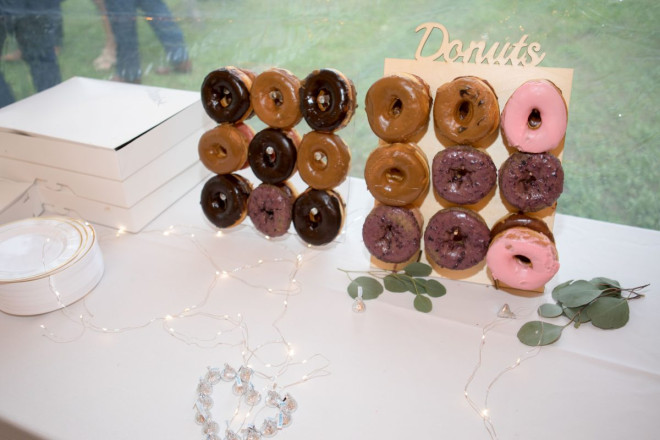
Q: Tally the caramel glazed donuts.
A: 6